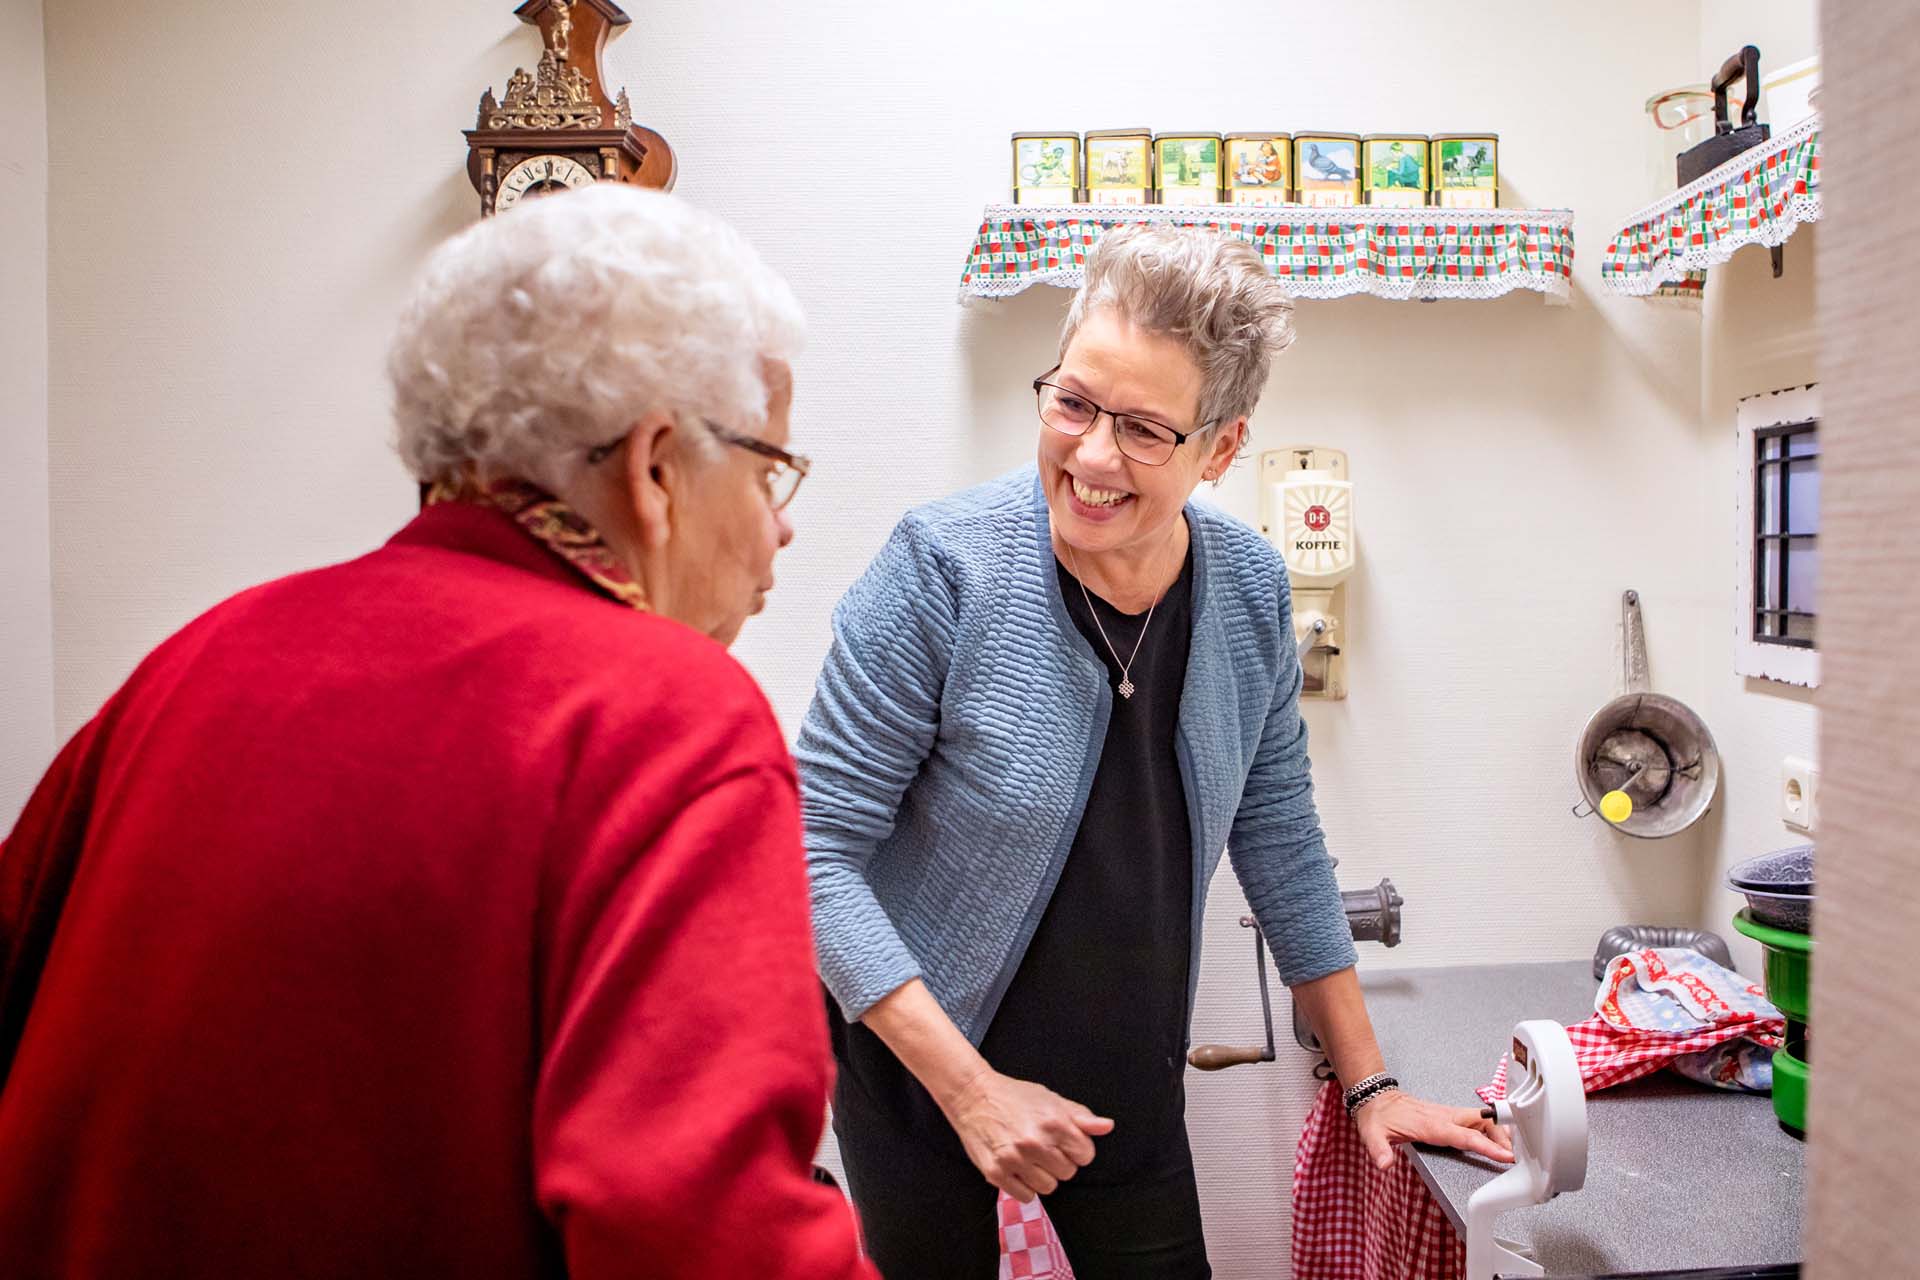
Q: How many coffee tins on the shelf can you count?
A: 7